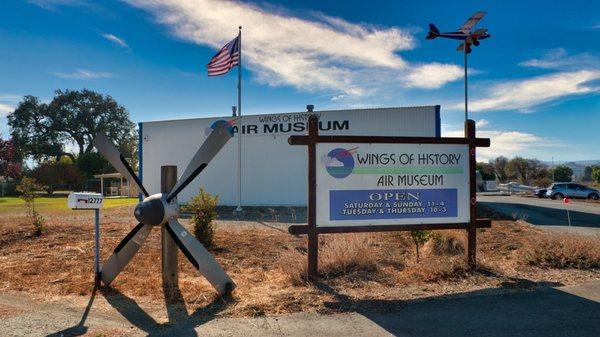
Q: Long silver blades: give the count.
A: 4